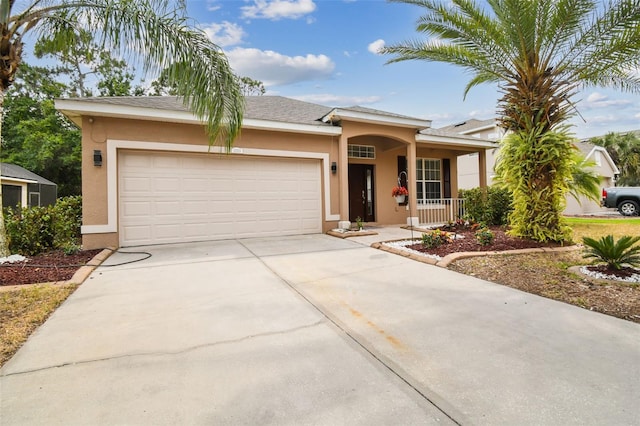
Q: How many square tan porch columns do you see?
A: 3